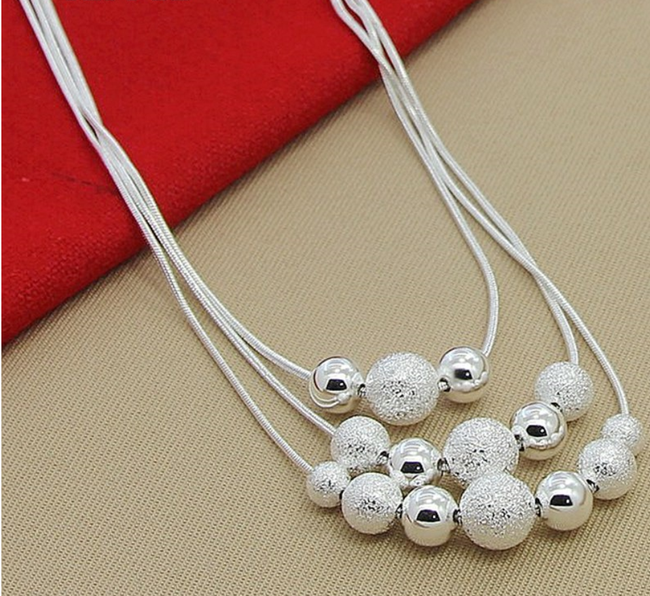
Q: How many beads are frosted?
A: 9